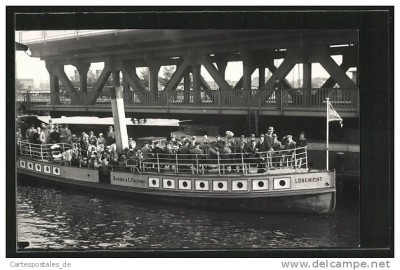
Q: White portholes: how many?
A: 13